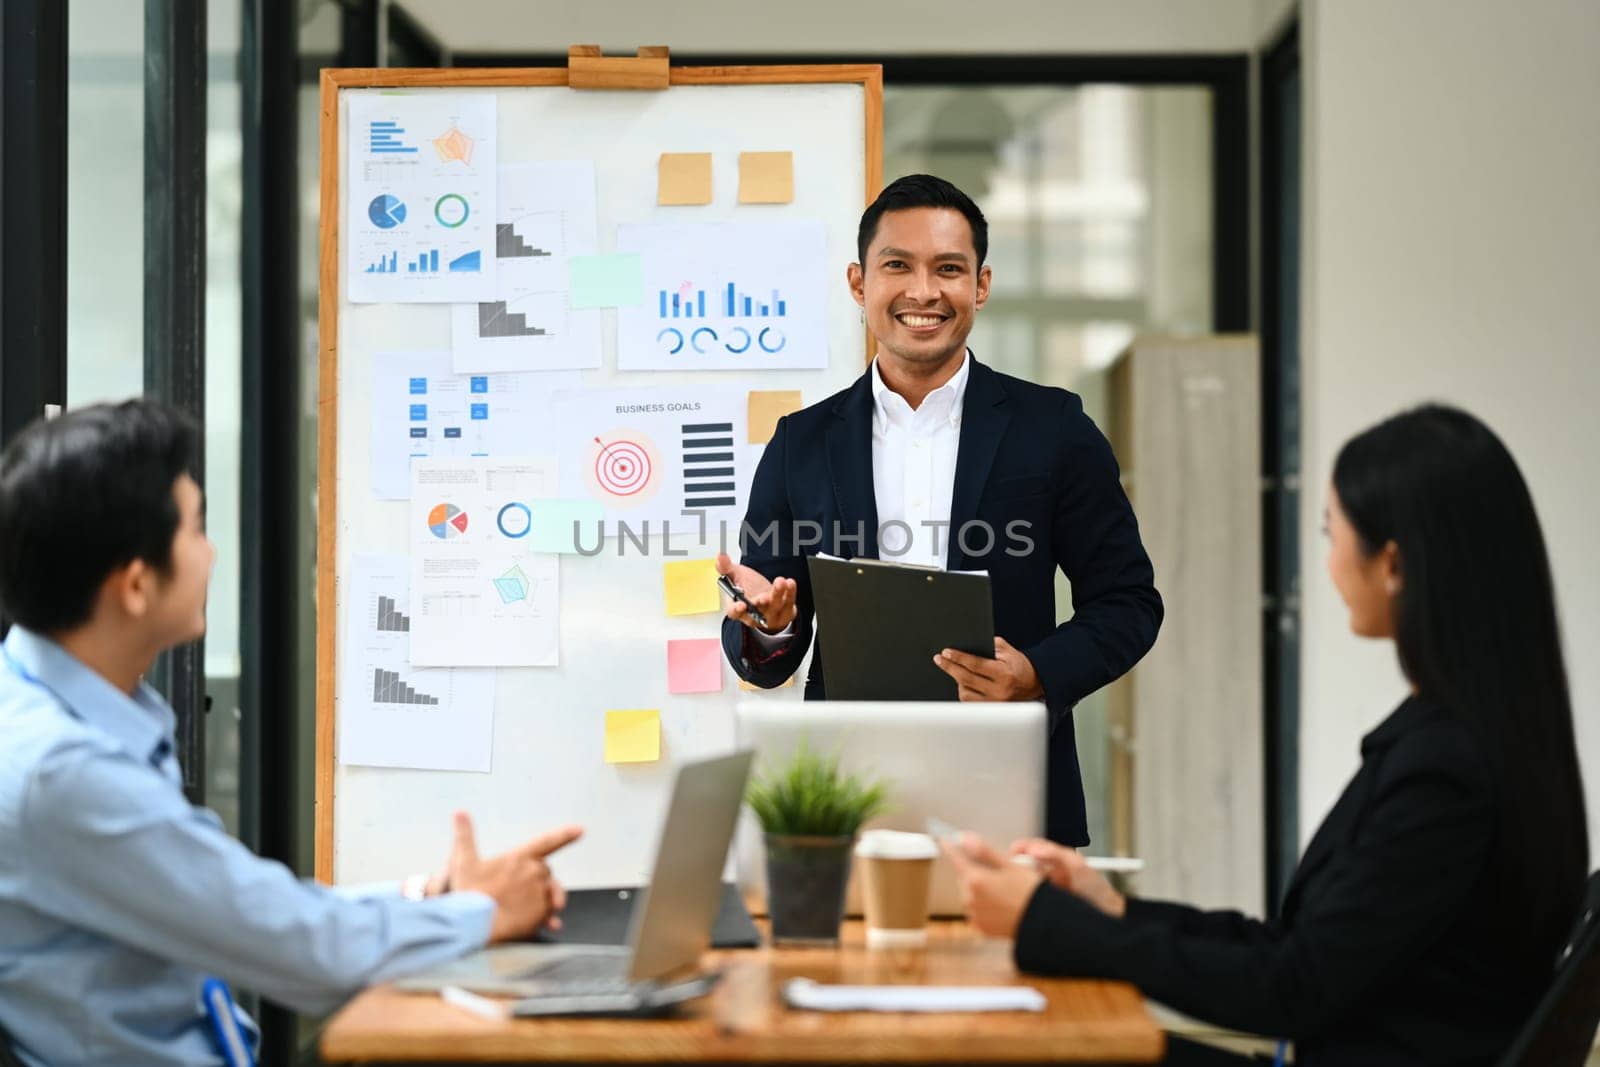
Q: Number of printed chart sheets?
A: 7